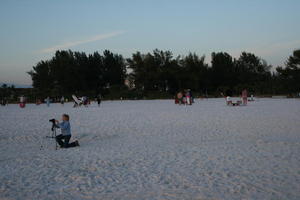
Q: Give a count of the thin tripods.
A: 1